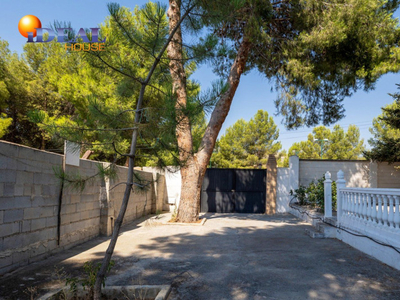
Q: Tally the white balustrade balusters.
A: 13